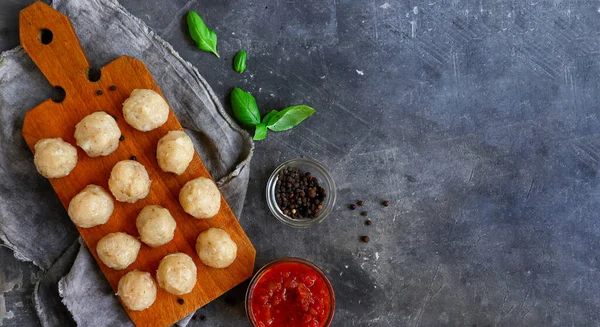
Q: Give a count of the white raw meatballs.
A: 12